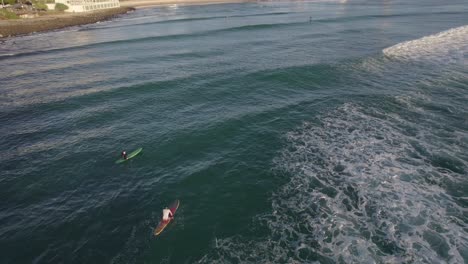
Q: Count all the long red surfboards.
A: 1